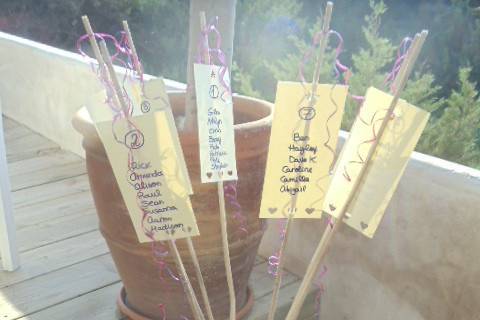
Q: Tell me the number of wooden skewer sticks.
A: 7